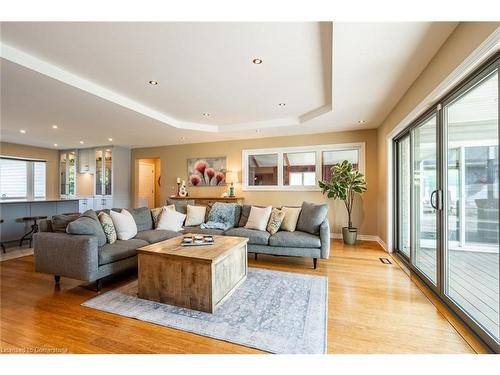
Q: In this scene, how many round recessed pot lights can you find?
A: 12